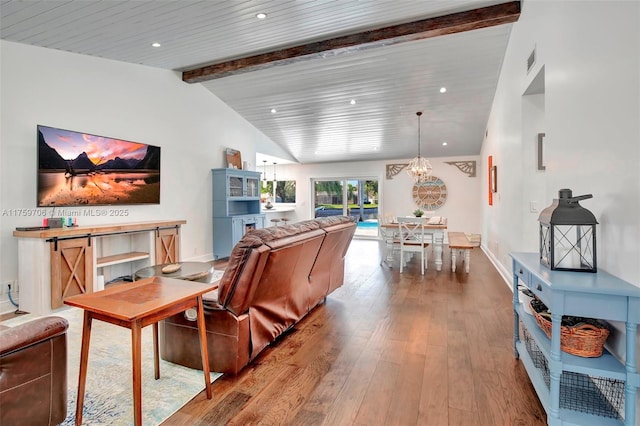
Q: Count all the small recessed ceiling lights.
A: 8